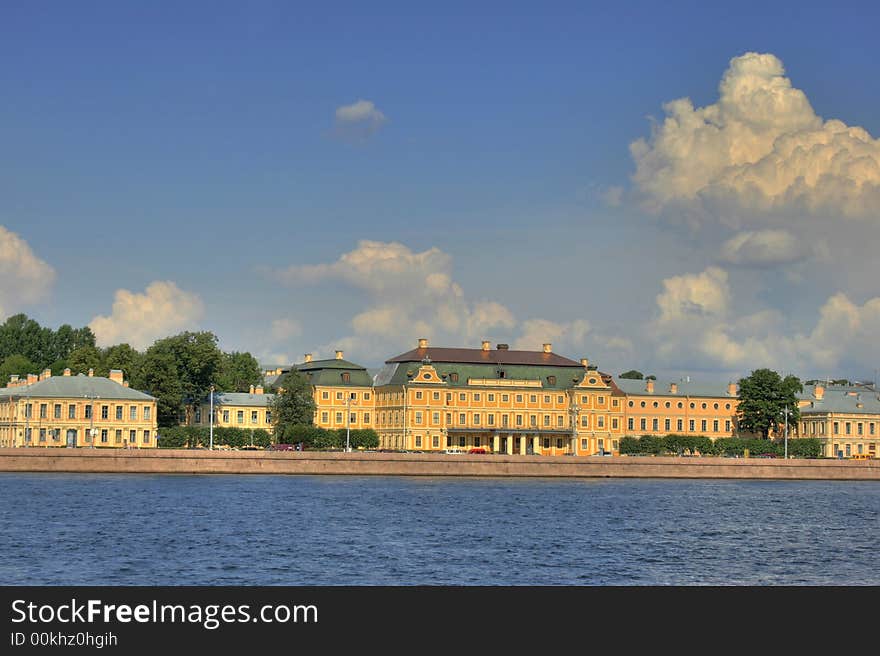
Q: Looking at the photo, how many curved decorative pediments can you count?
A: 2